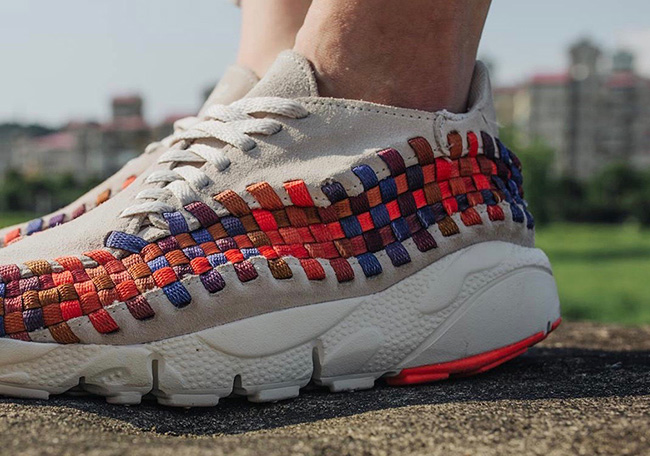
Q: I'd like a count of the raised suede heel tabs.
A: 1